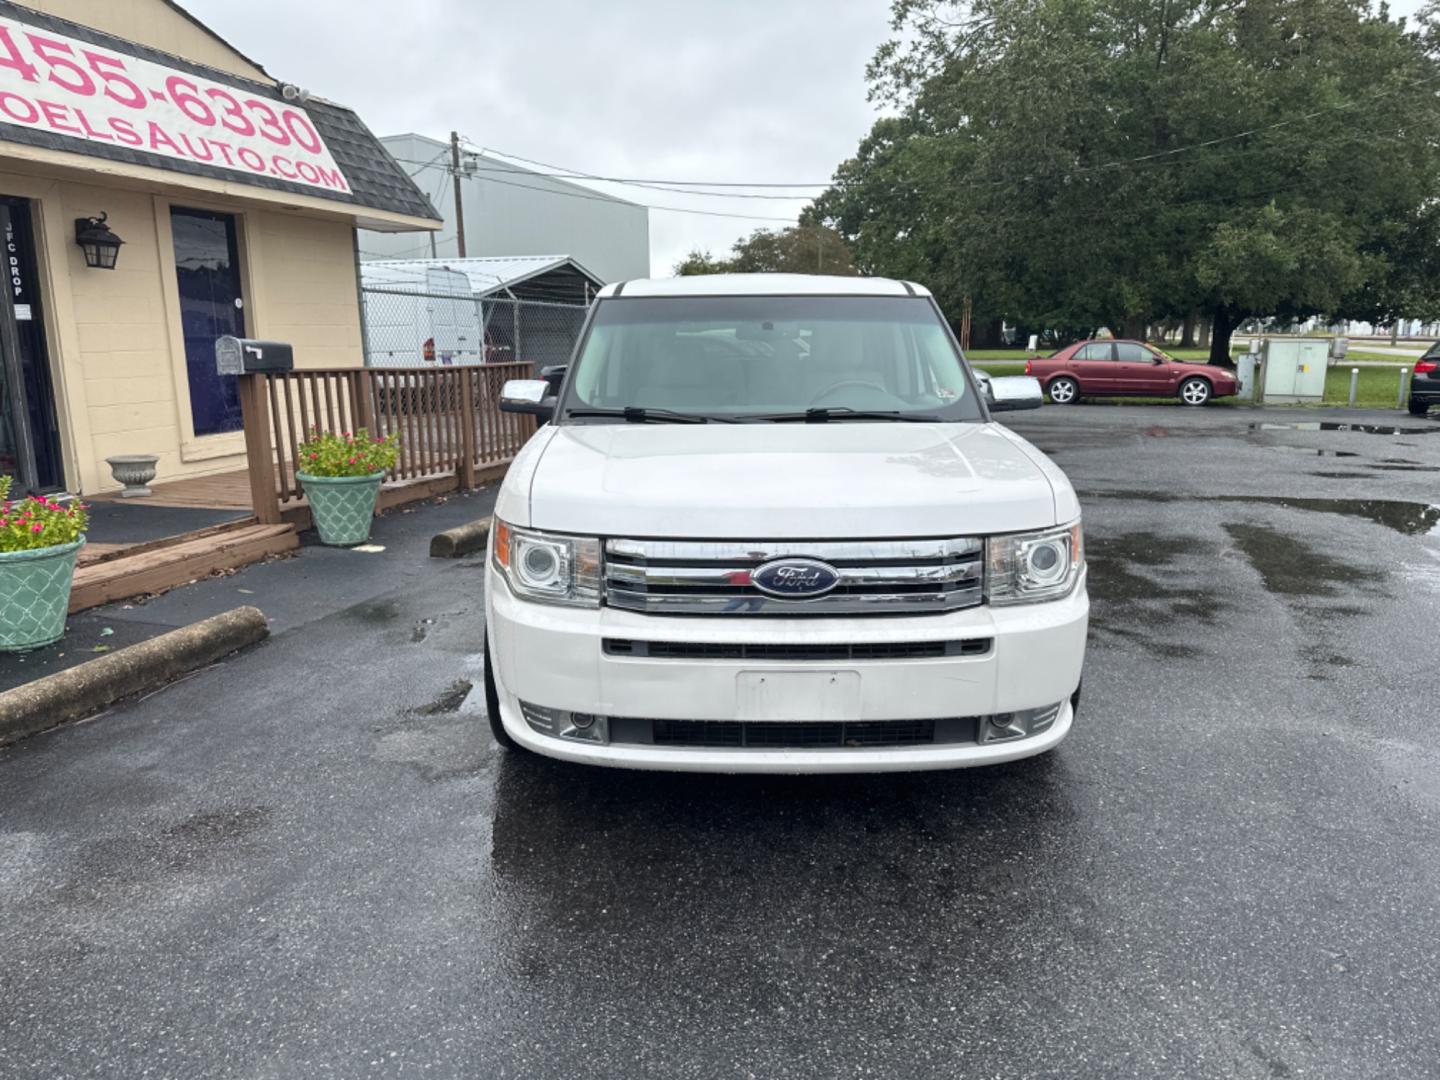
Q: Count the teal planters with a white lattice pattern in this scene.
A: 2